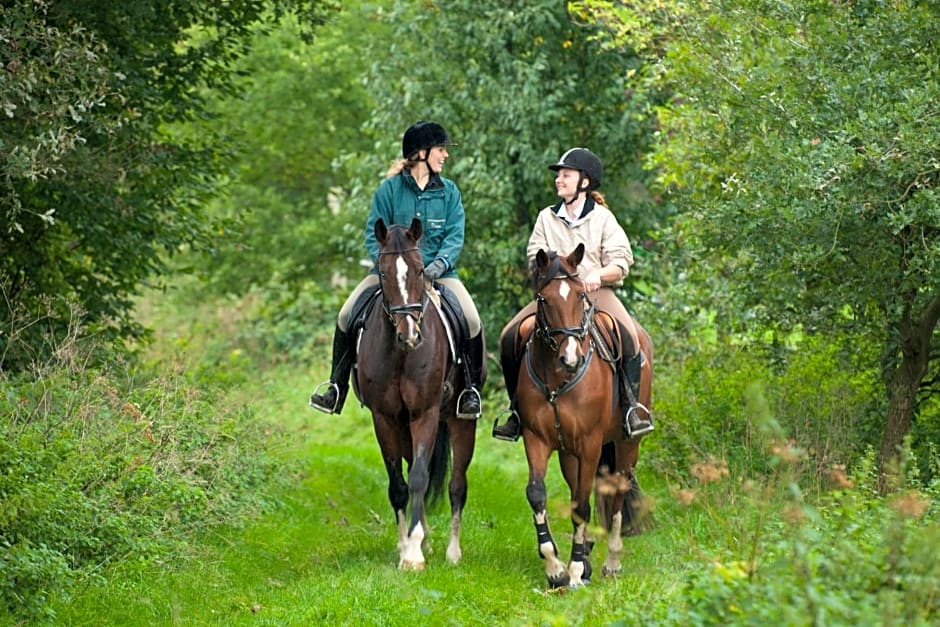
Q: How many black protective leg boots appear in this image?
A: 2